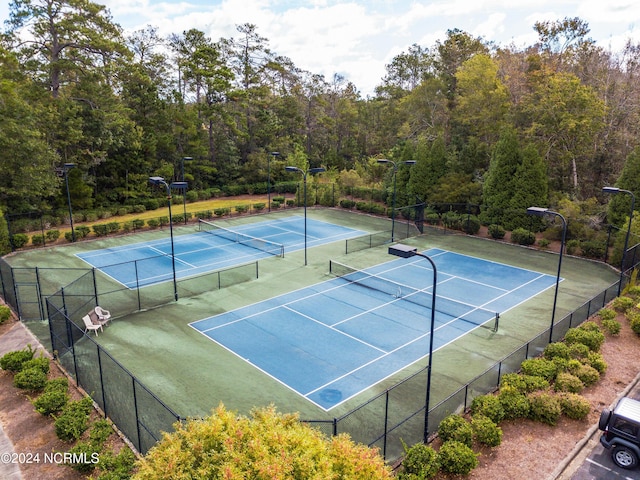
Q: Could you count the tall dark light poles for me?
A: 9